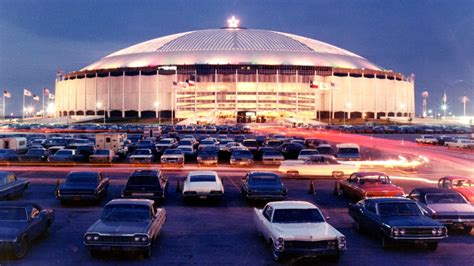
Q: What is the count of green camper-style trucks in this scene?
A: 0